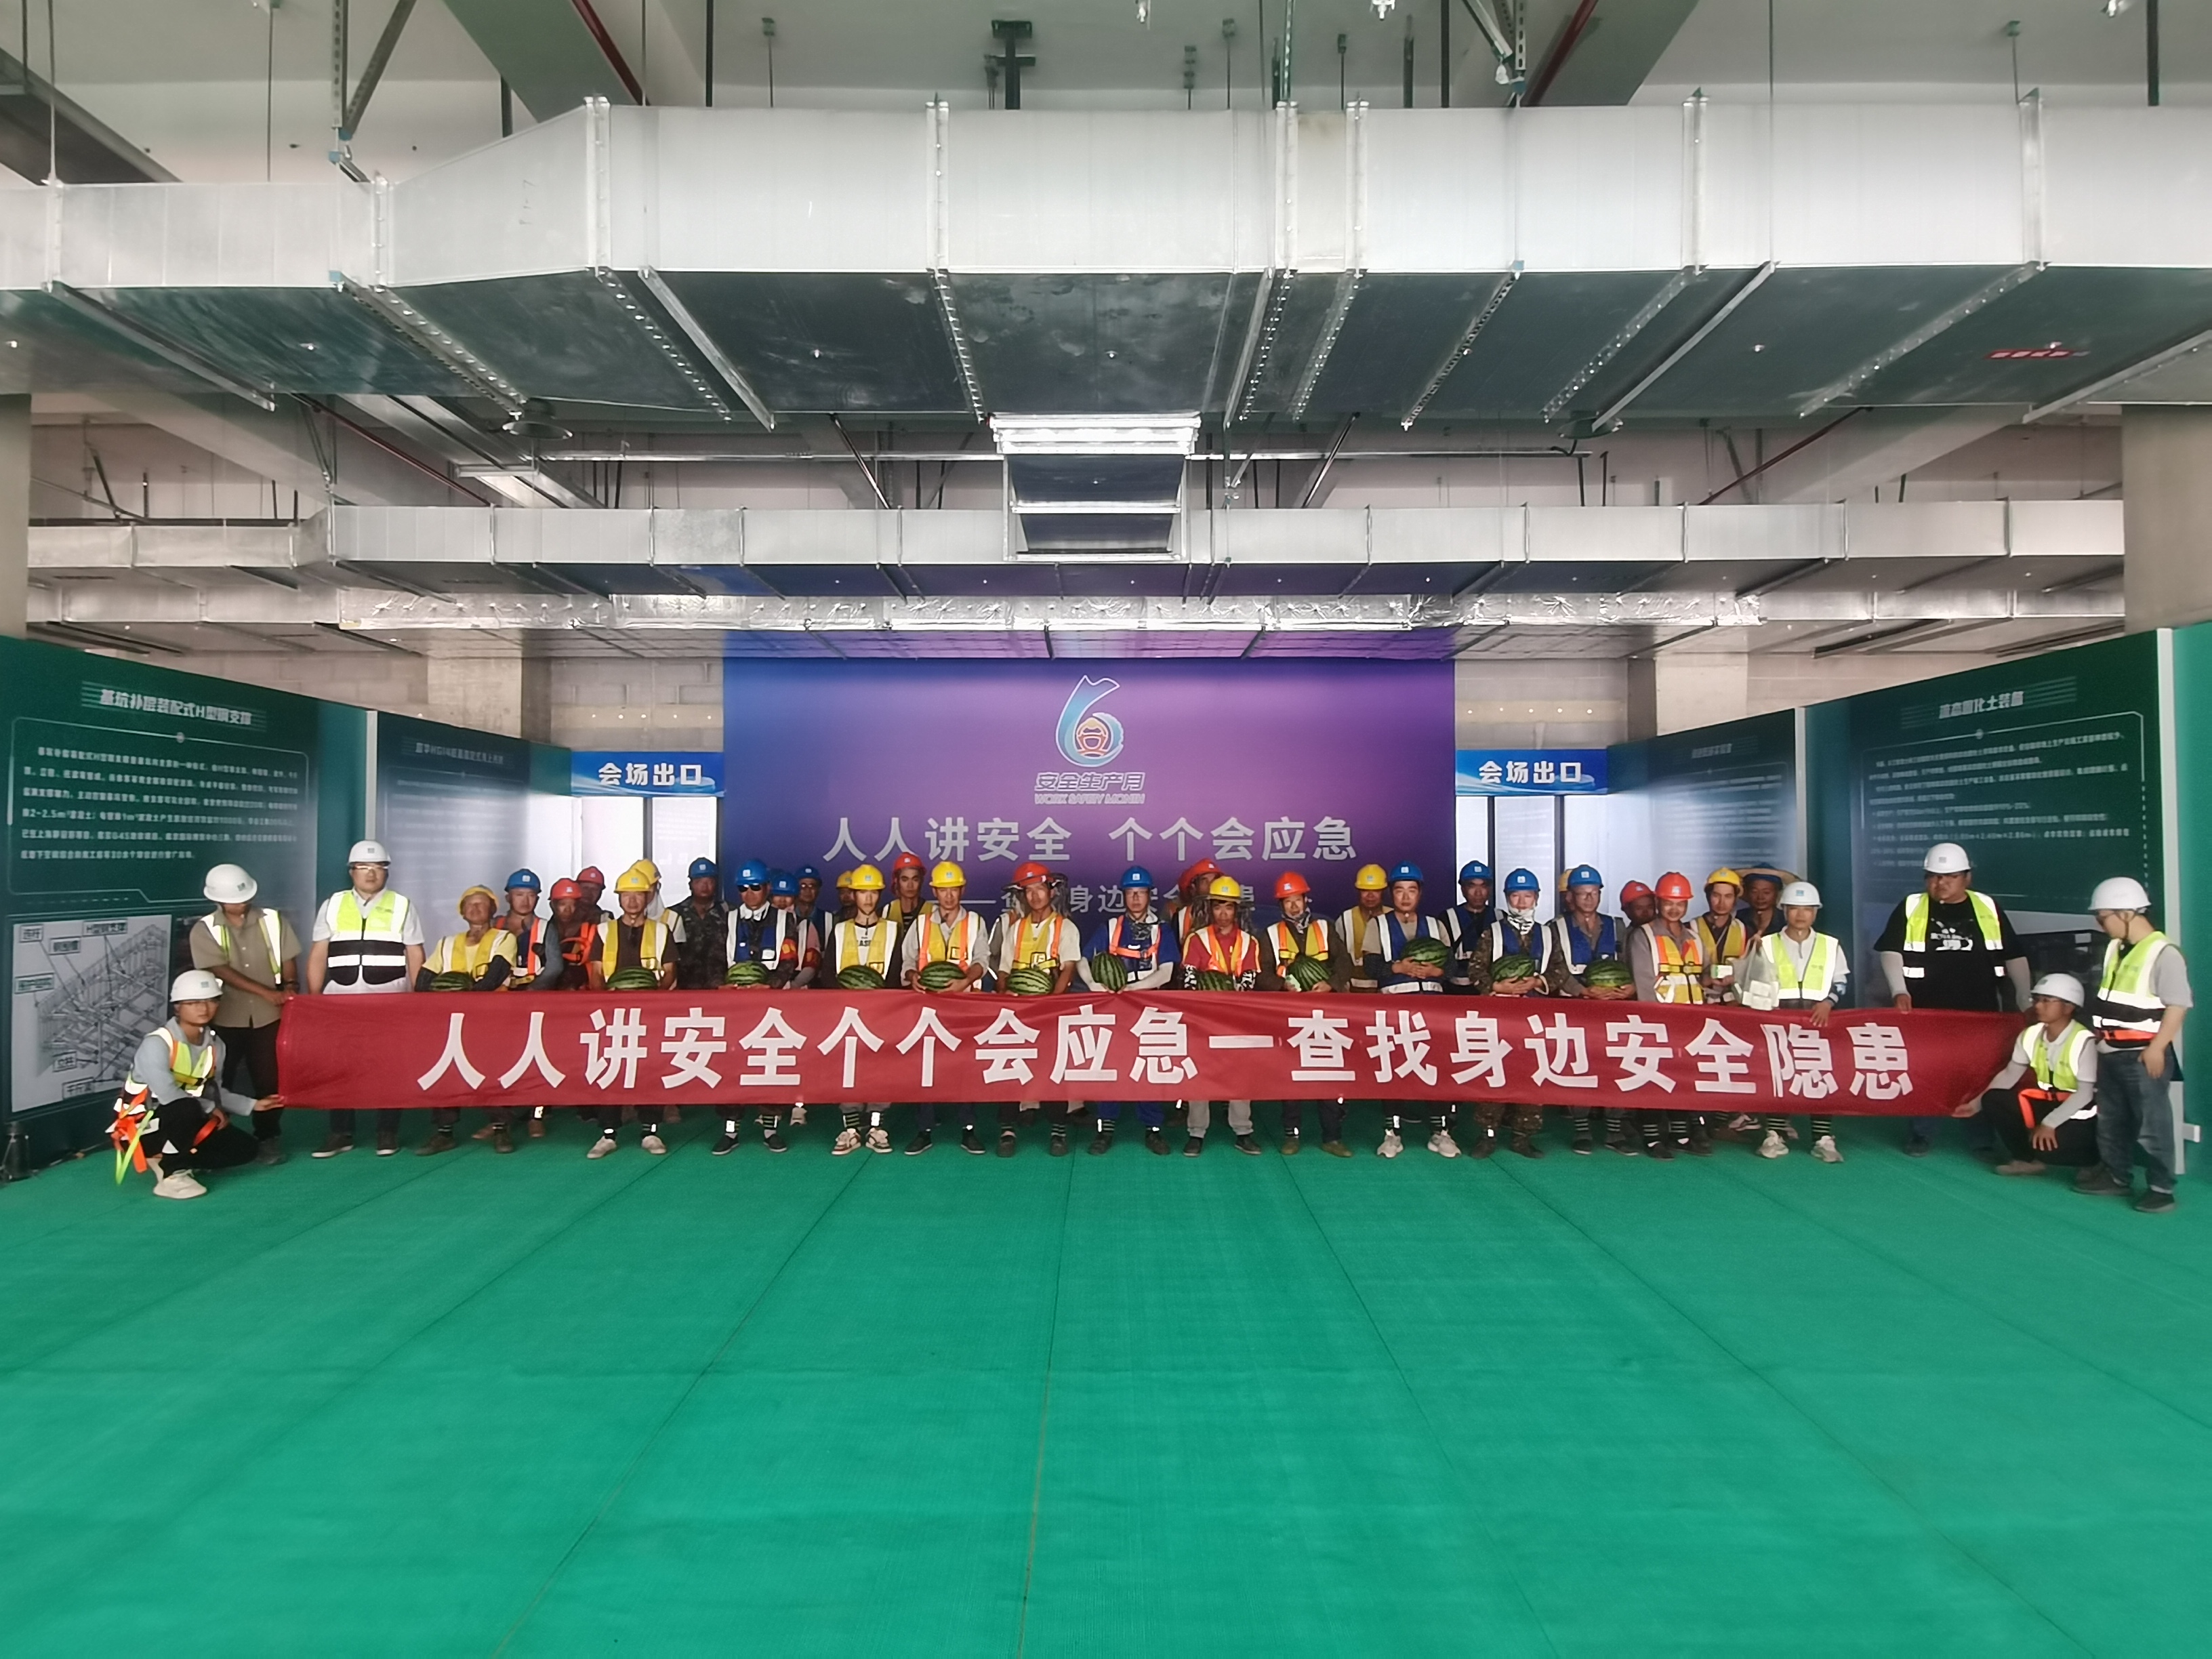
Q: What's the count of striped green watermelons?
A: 12